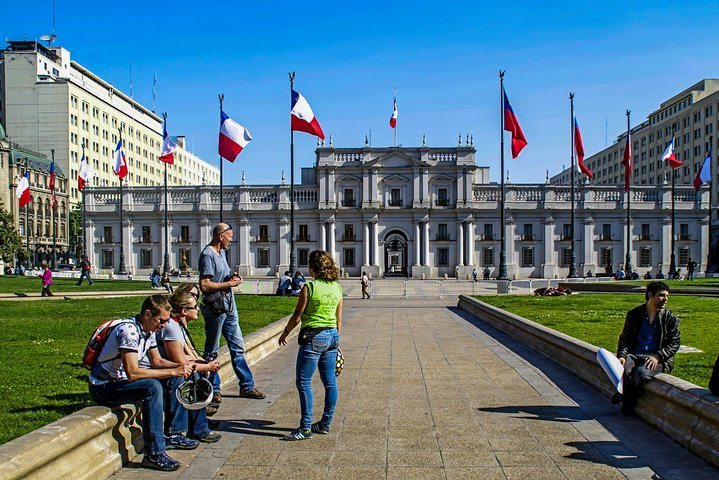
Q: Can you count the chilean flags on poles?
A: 13